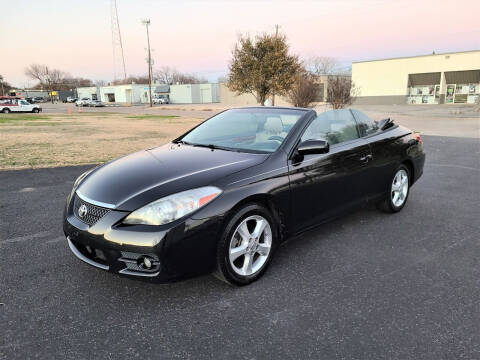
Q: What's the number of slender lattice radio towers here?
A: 1